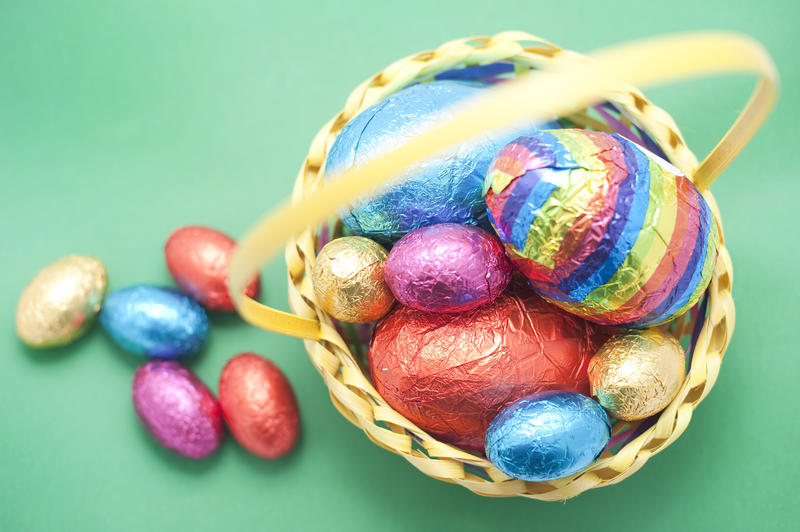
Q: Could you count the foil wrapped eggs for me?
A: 12